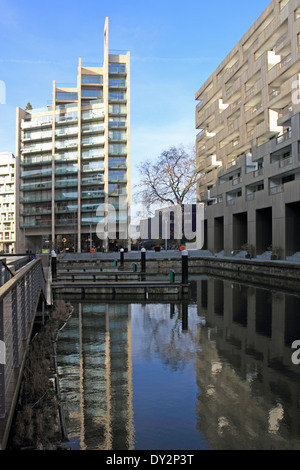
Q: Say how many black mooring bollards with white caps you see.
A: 4